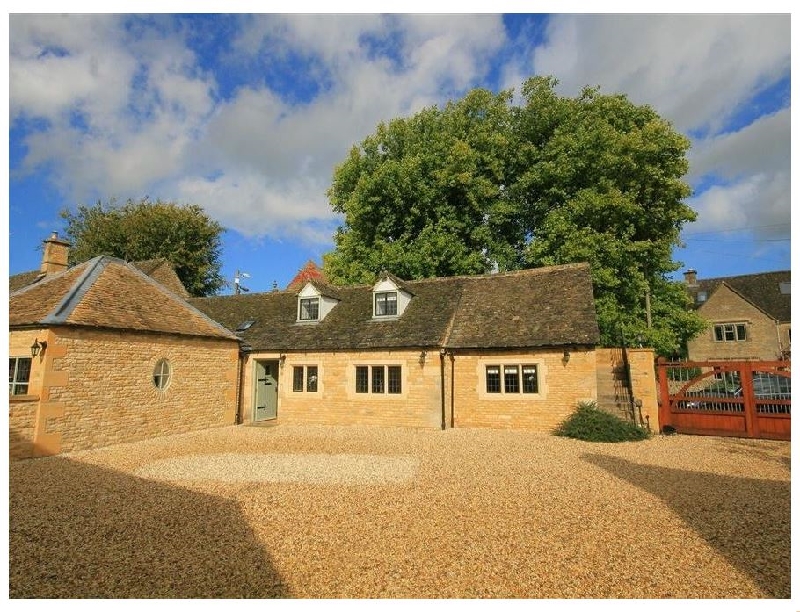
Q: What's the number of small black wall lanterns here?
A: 4